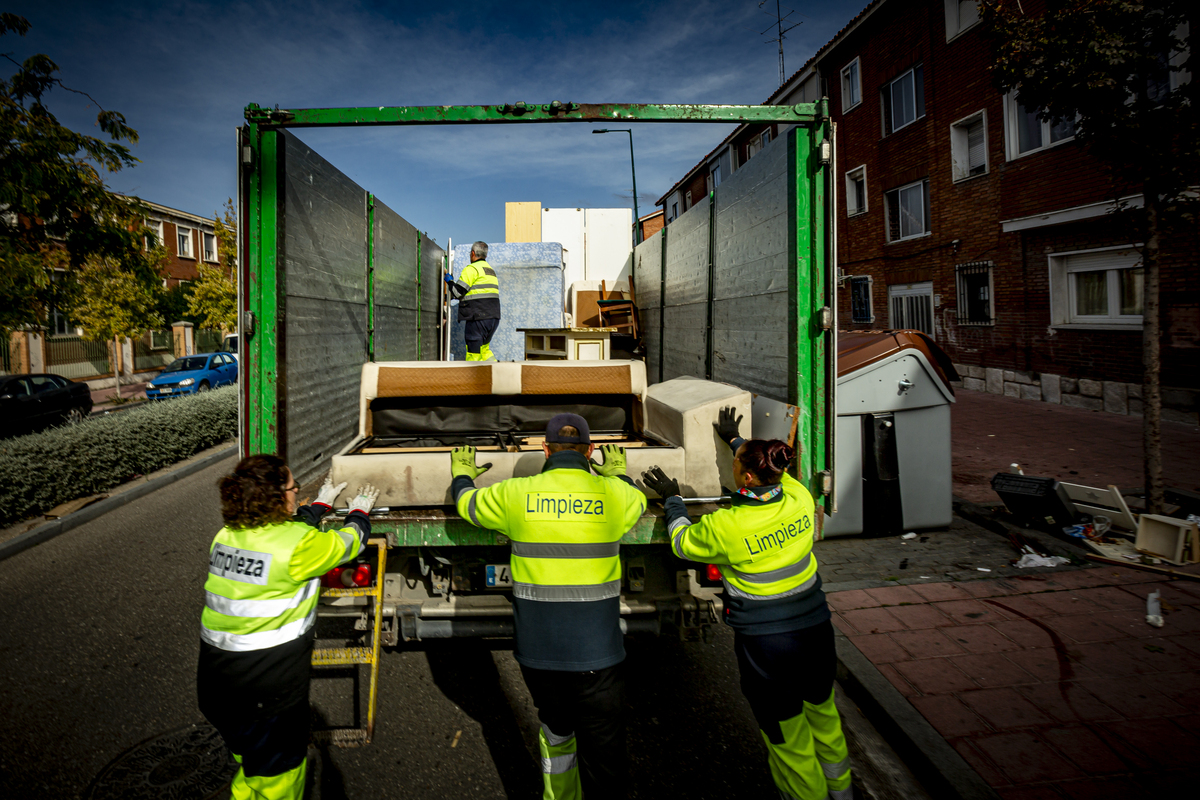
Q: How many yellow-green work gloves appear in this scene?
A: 2